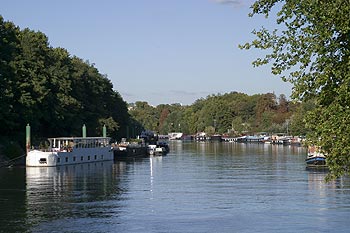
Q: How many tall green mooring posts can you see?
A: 3